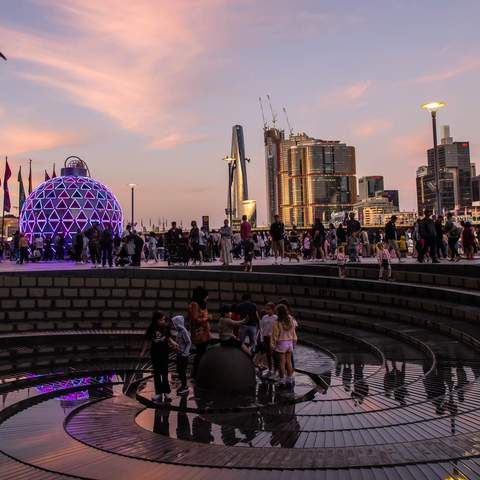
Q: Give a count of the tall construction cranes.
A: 3